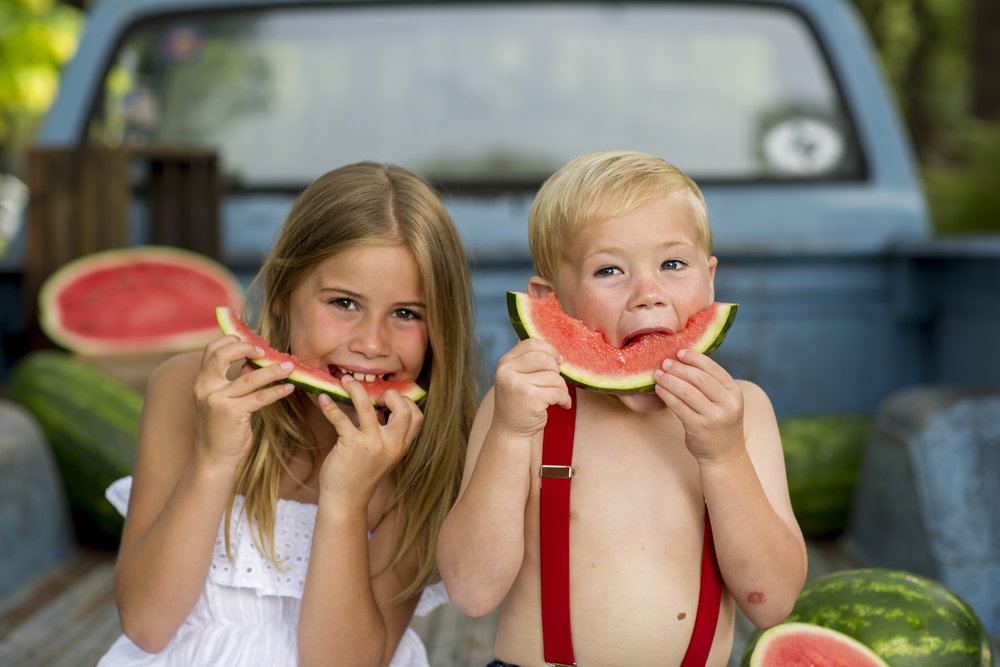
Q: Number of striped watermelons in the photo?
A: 3